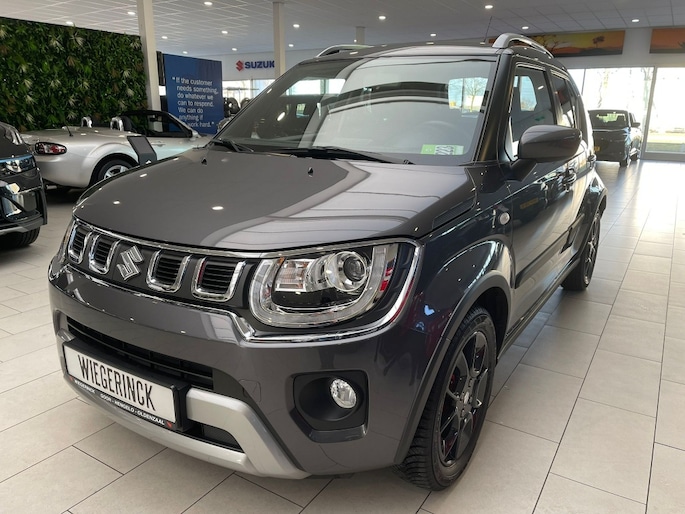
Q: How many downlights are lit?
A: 15